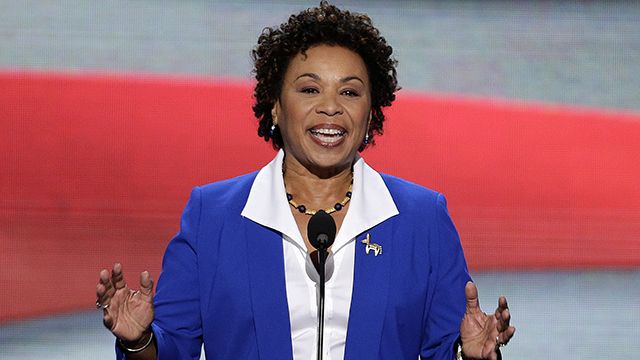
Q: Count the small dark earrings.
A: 2